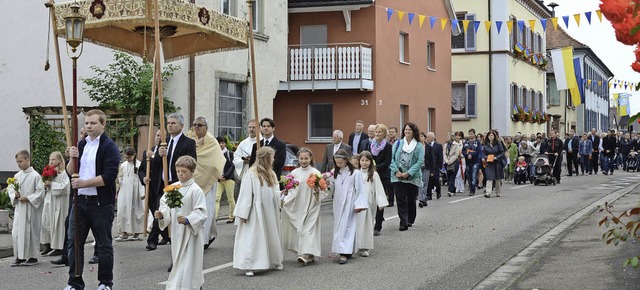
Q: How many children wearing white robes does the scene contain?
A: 8